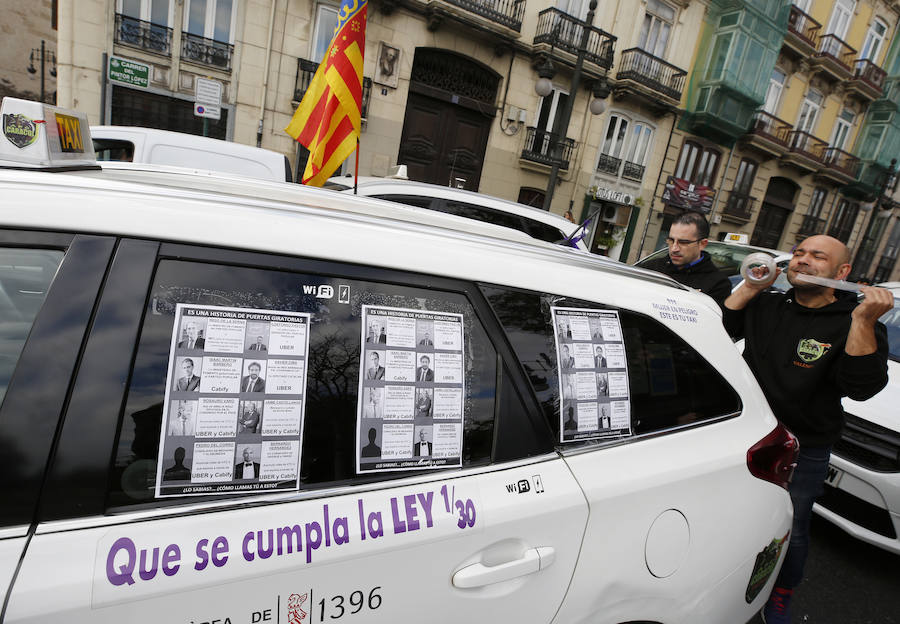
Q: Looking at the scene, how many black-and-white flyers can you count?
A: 3